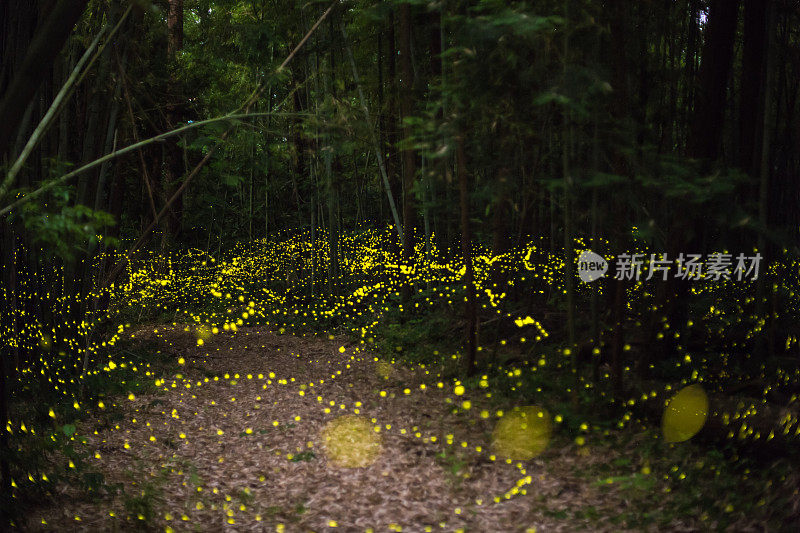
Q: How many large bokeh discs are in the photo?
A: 3